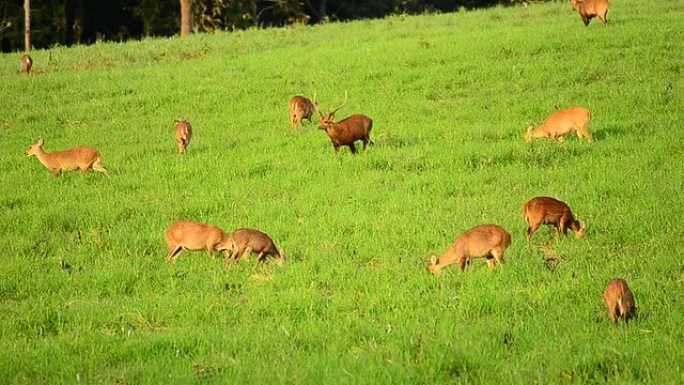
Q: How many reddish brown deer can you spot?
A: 12